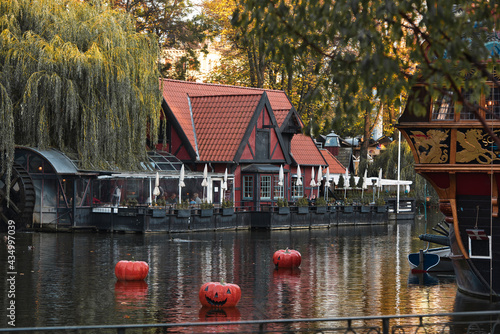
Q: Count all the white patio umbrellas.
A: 12